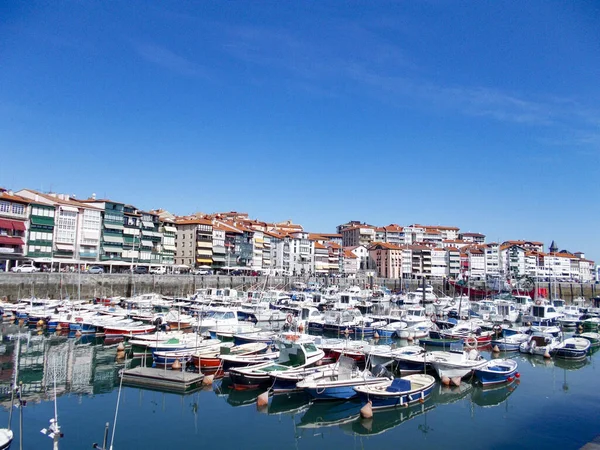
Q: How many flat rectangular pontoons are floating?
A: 1